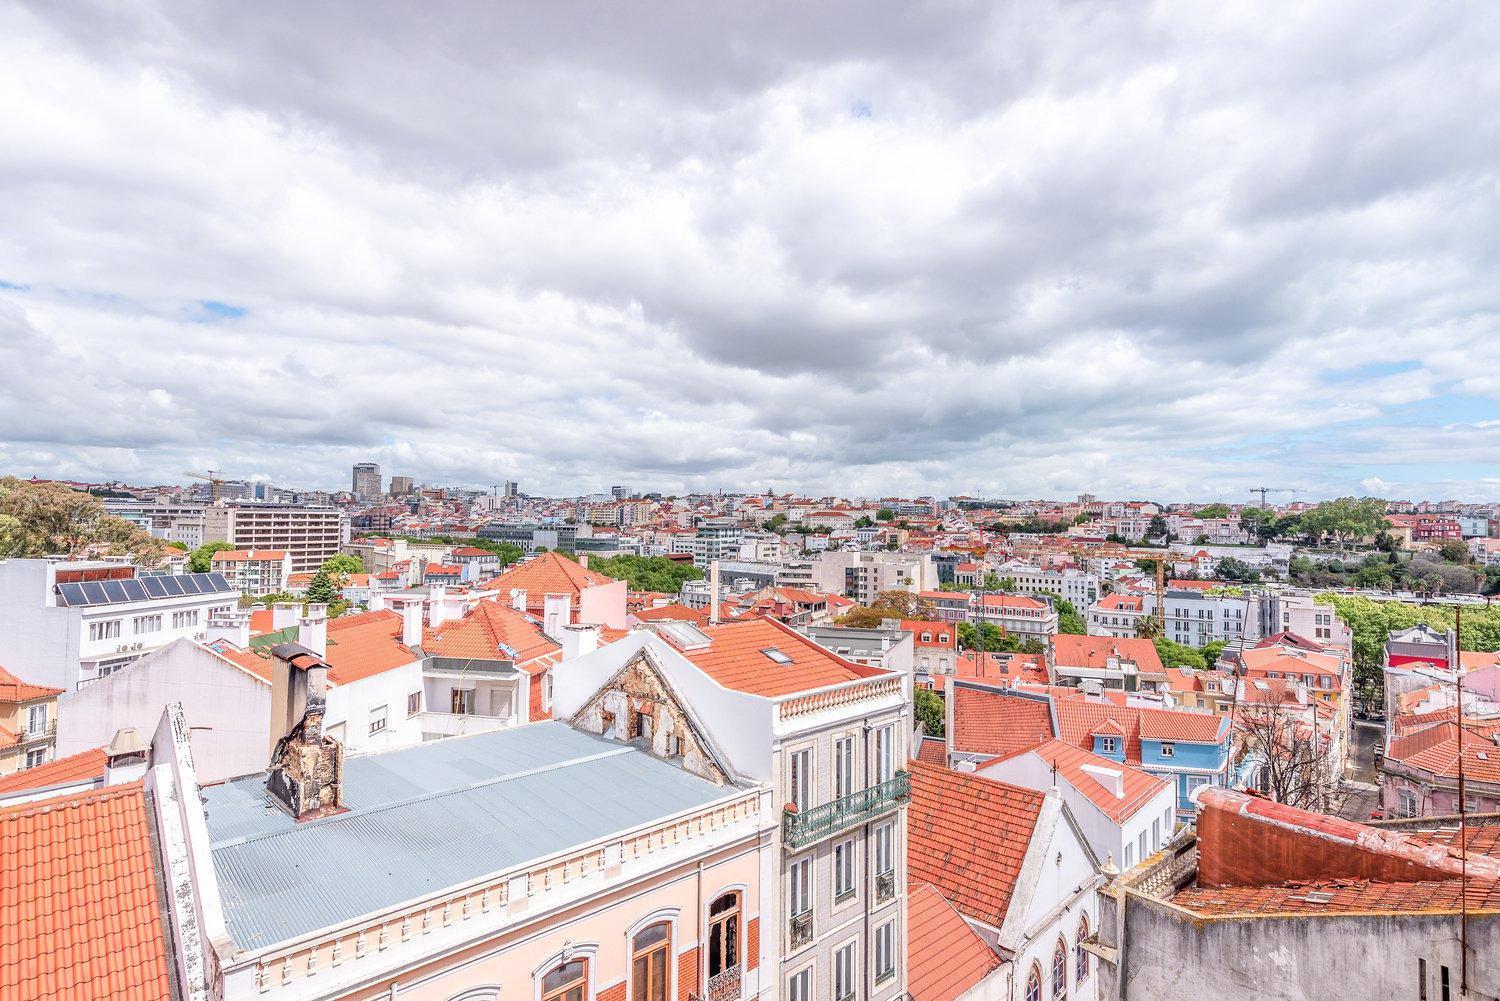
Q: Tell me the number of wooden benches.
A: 0